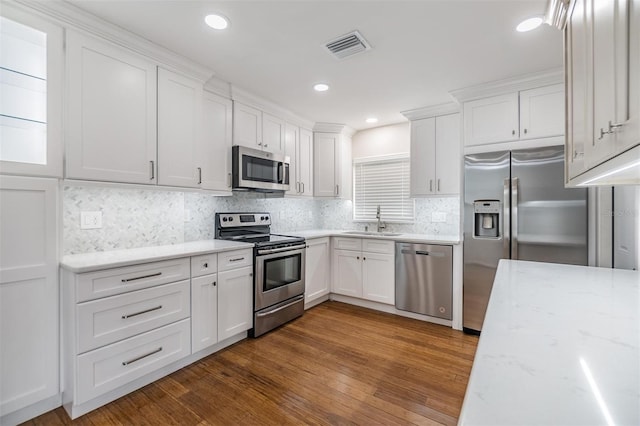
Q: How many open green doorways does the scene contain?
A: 0